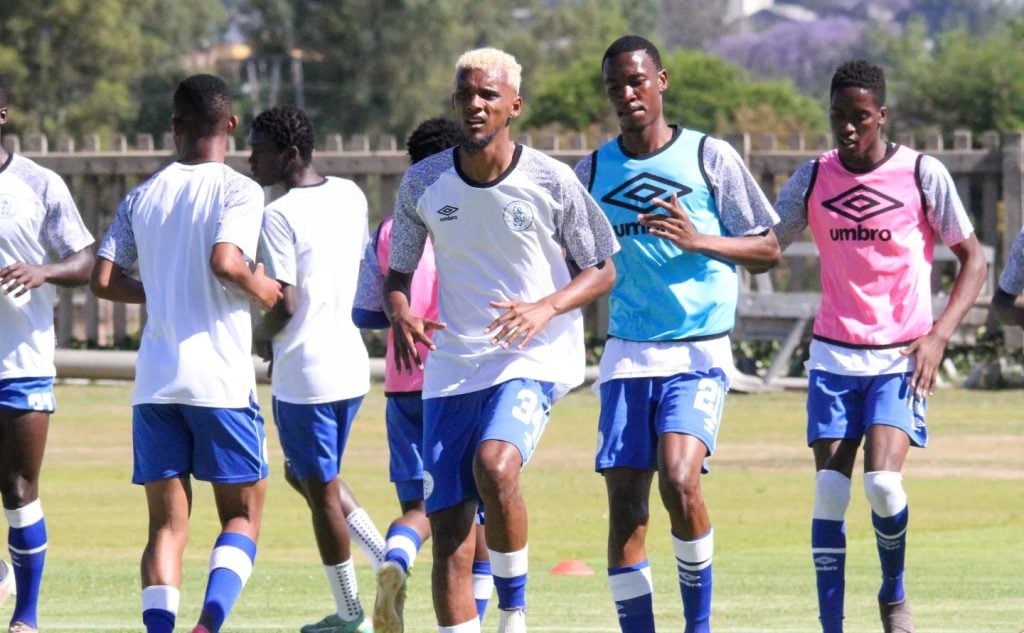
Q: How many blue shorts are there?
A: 7